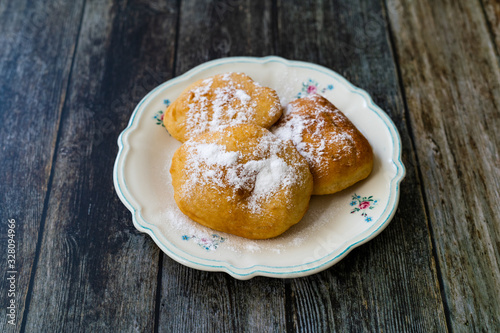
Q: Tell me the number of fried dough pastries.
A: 3